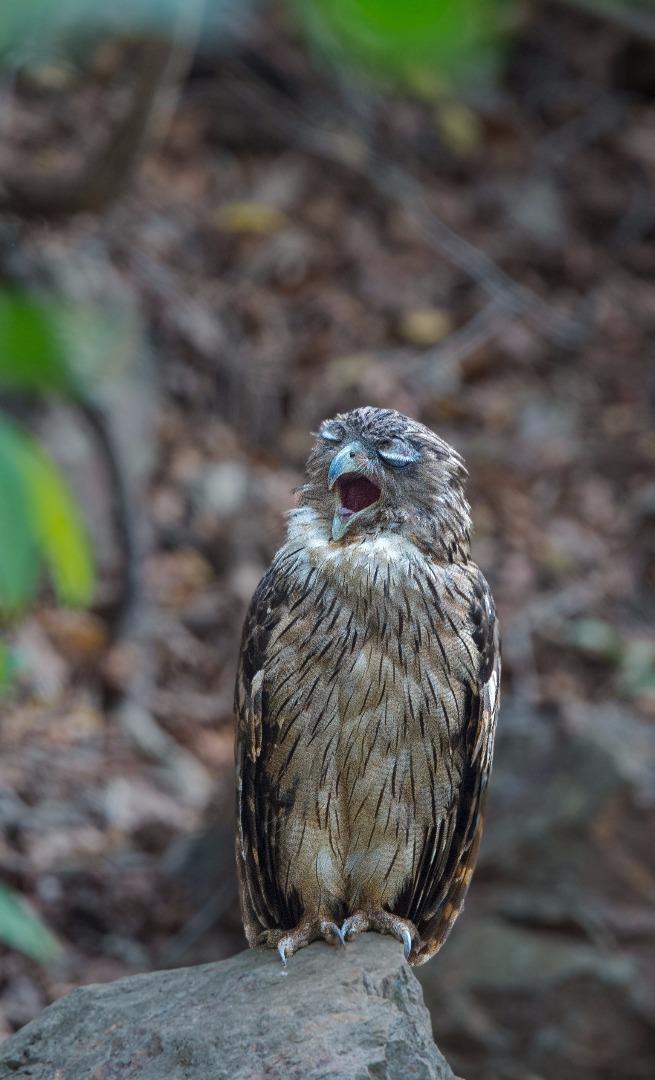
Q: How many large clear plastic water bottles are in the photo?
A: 0